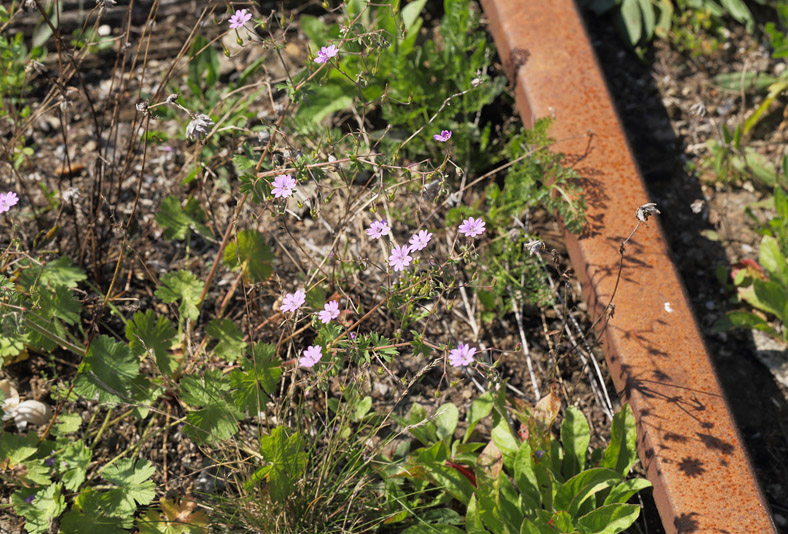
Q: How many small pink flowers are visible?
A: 13